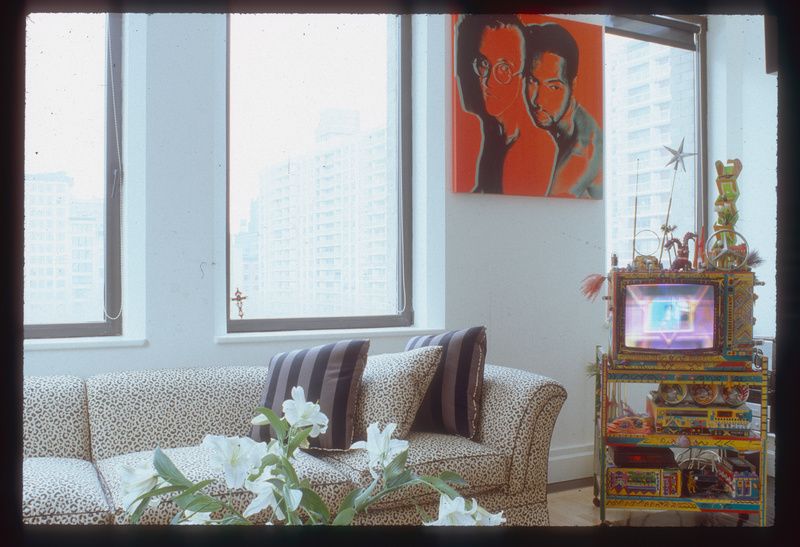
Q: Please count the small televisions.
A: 1